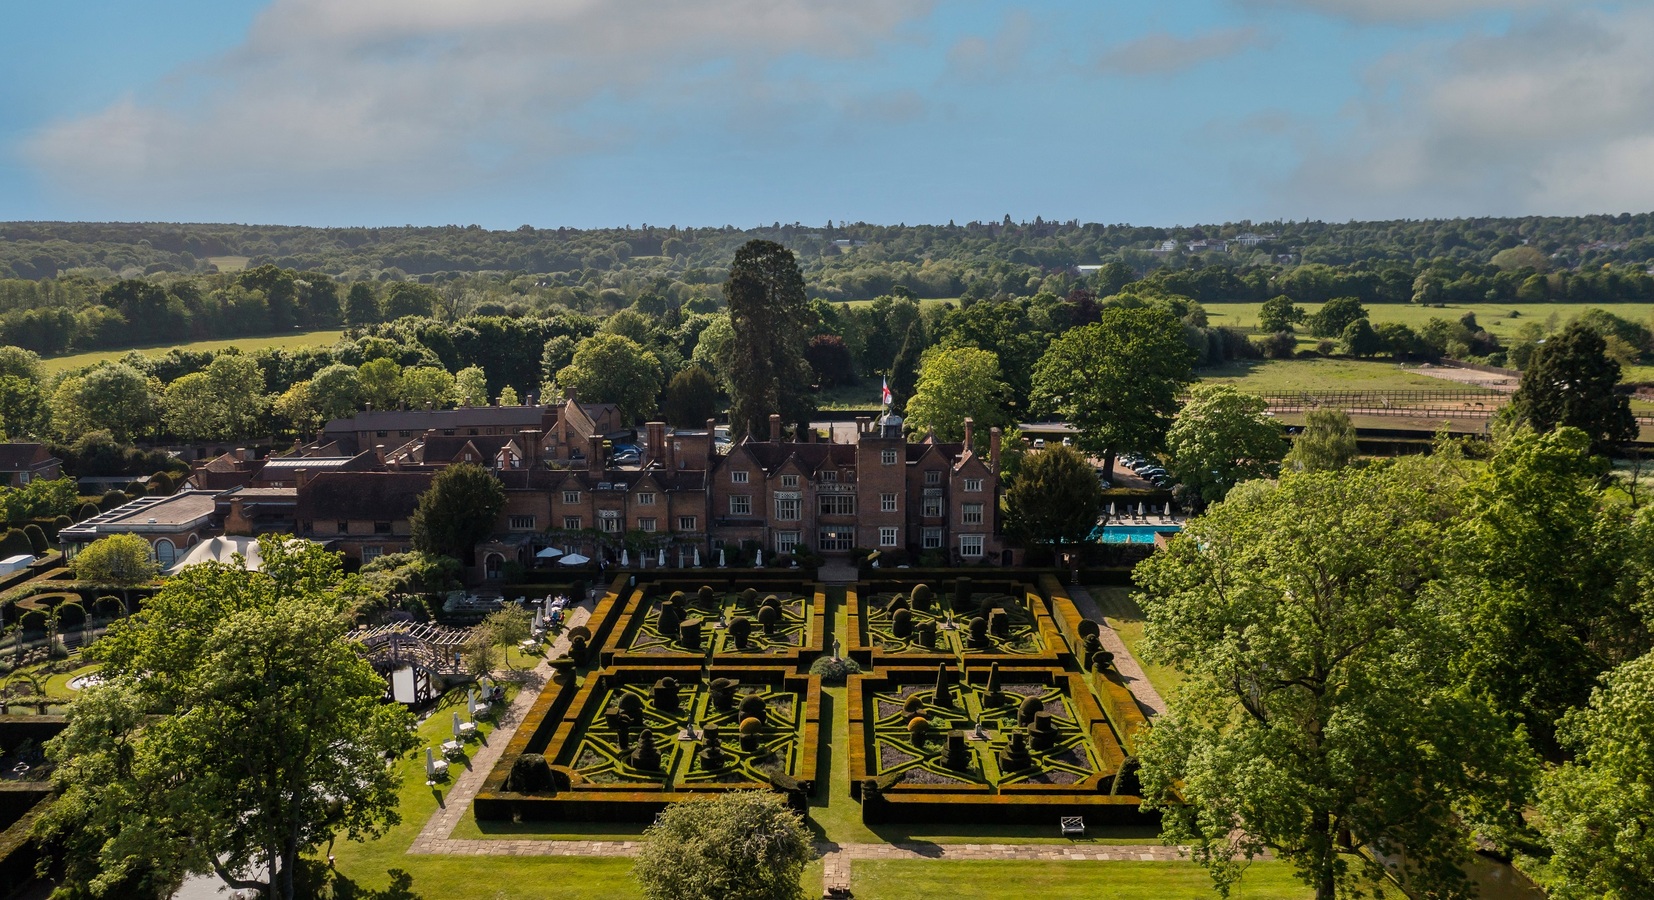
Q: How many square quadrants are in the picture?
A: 4